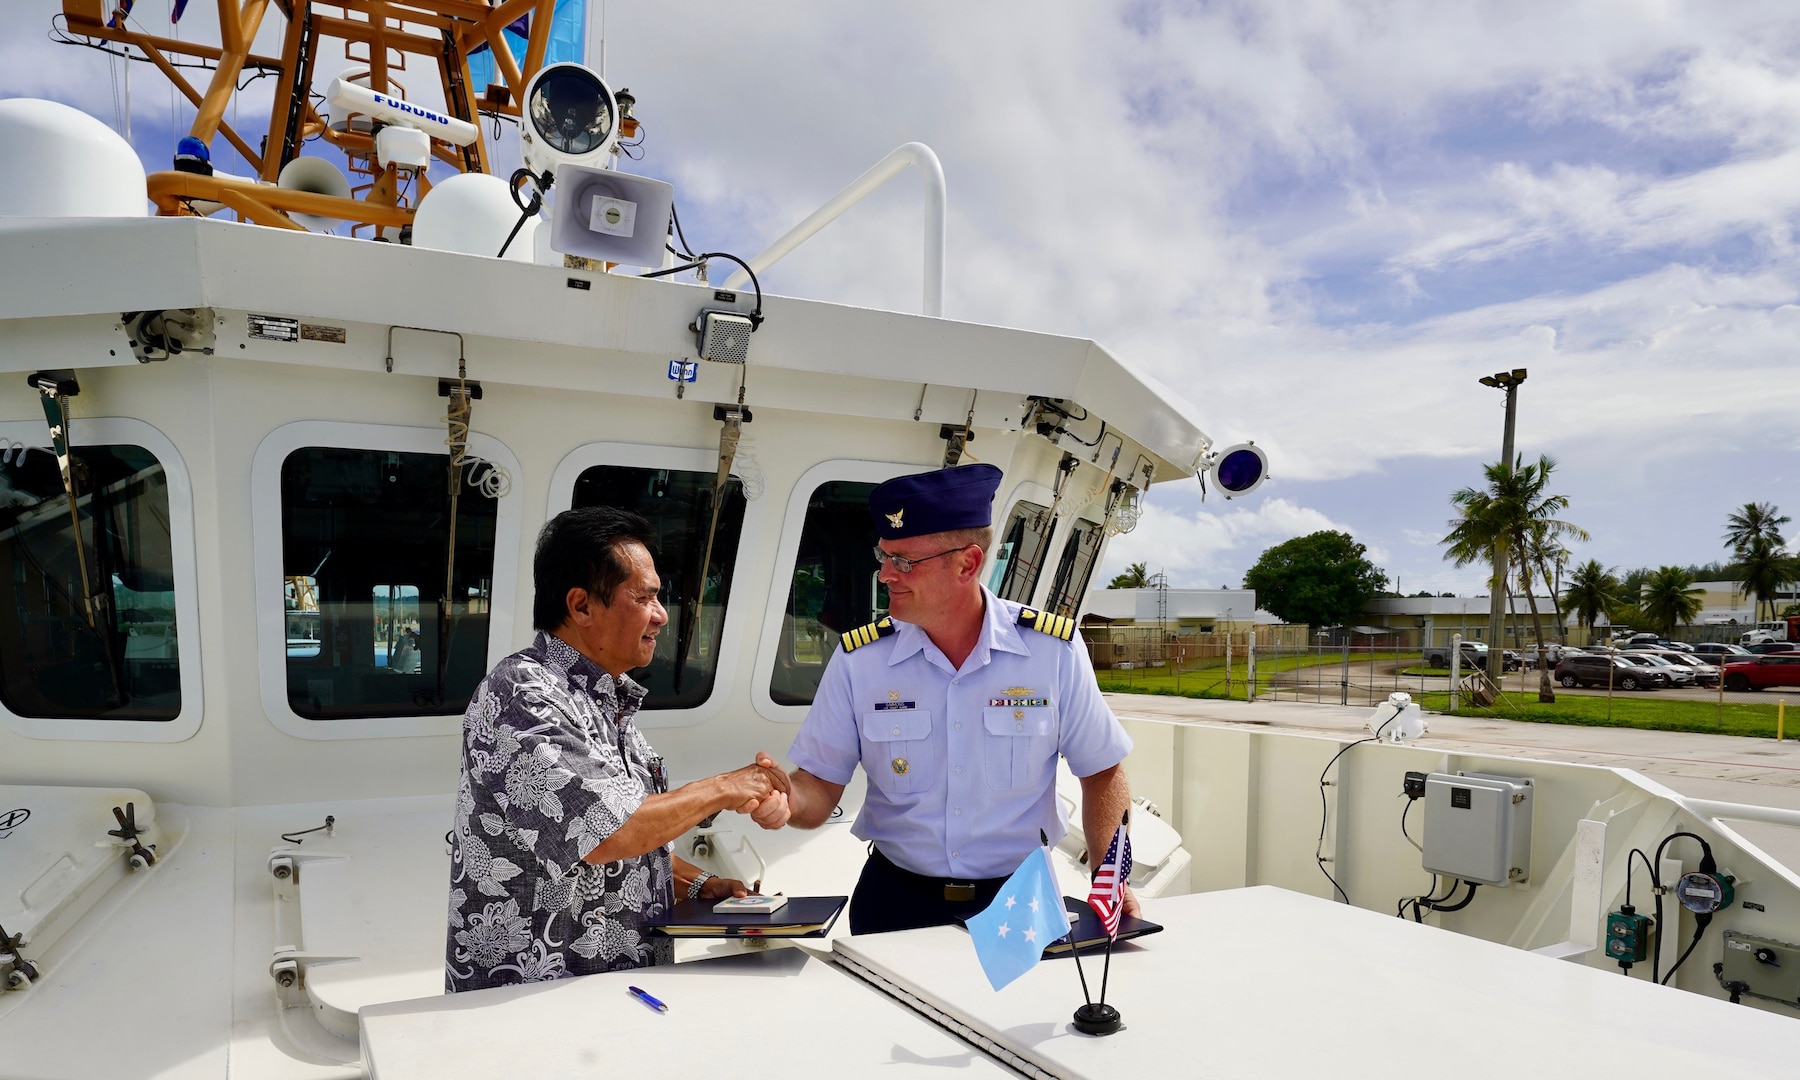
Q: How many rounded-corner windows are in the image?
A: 6